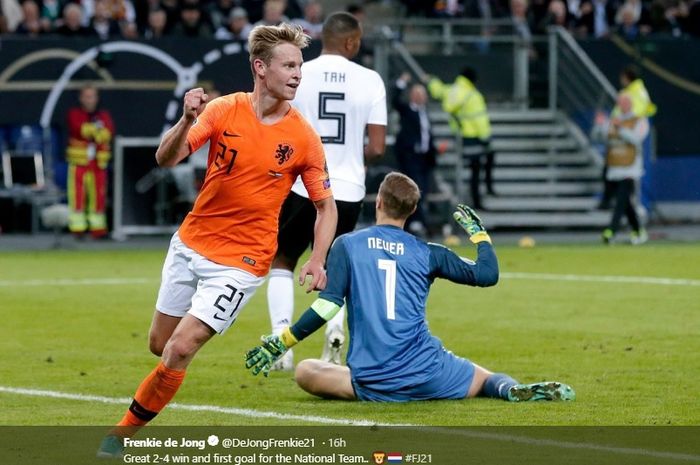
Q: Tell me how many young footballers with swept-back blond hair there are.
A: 1